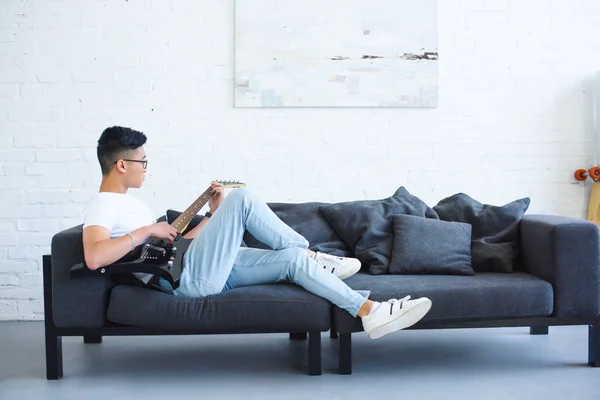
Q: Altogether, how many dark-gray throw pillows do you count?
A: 3